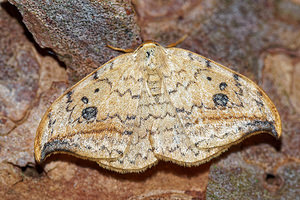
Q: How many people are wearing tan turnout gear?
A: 0